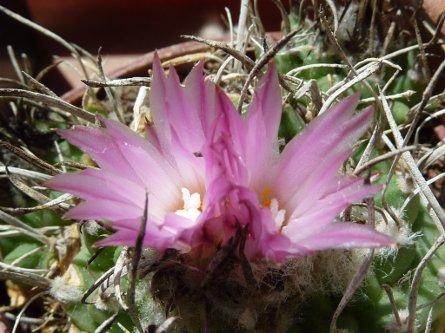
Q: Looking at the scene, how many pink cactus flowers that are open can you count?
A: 2